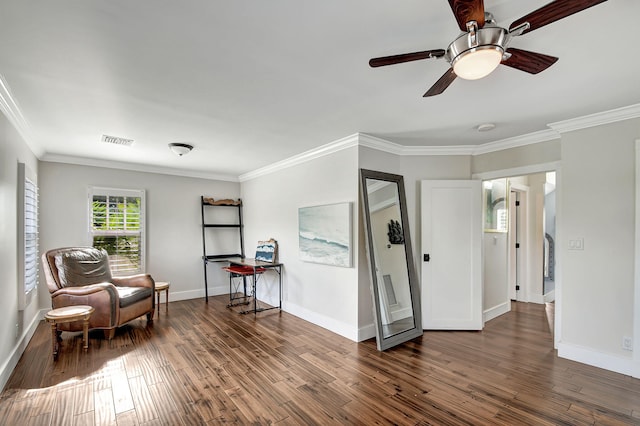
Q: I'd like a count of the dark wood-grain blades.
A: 5